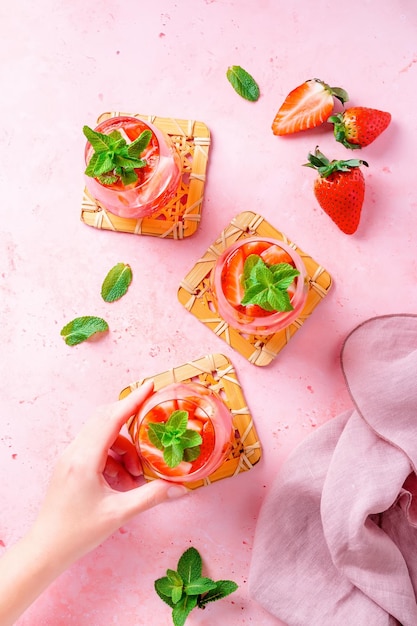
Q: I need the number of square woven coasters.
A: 3